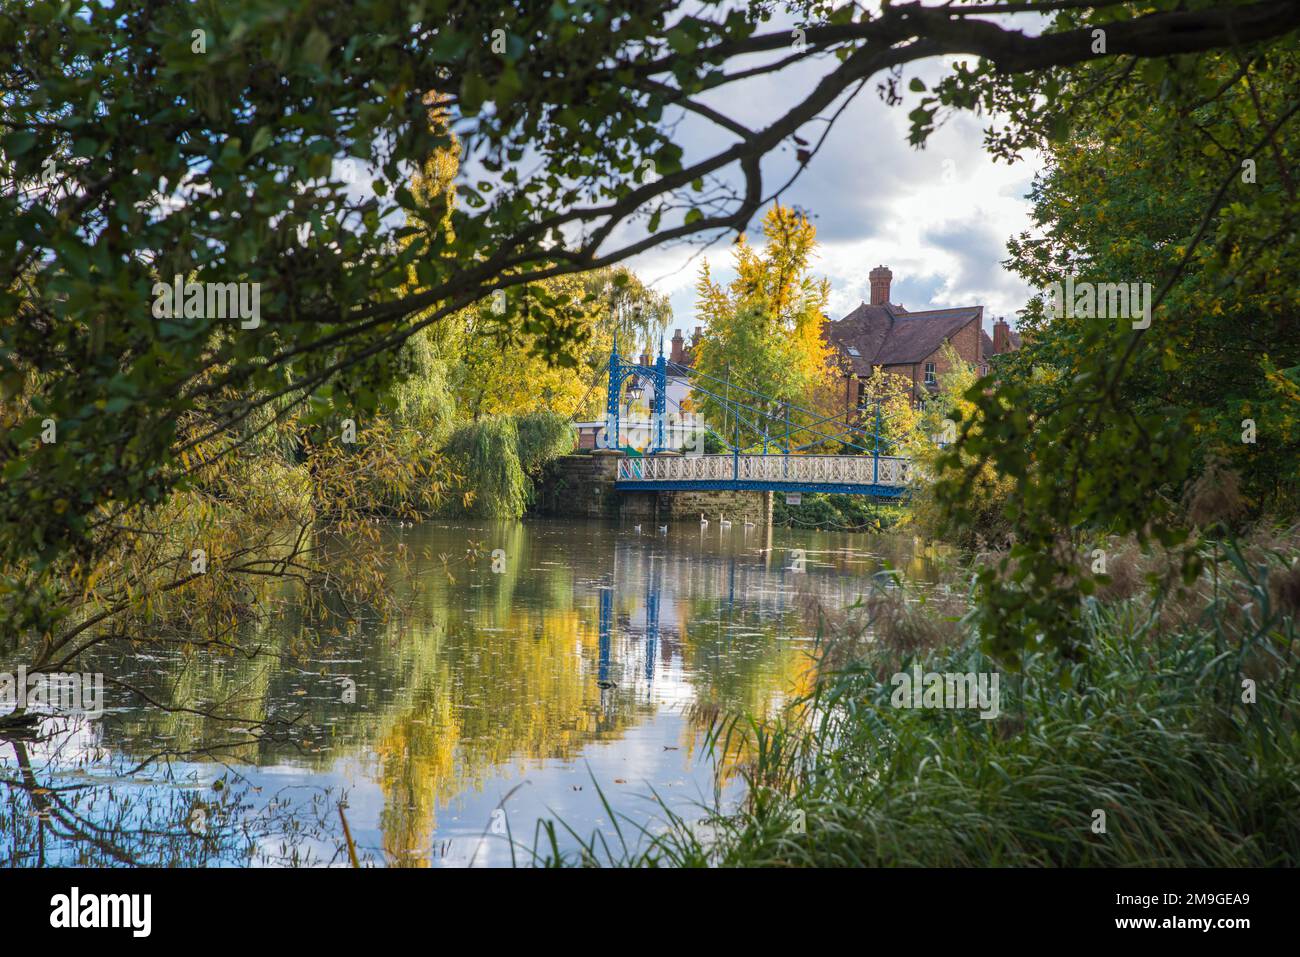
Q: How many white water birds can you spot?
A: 5